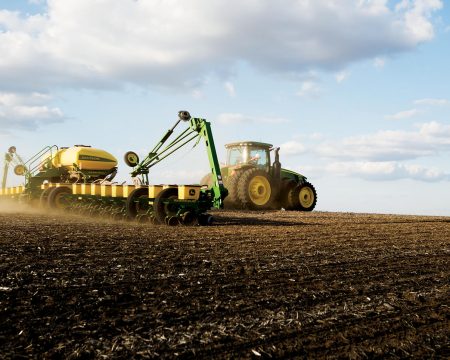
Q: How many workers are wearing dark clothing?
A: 0